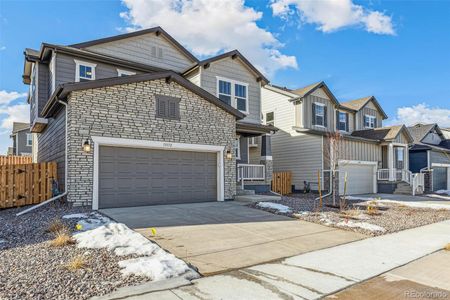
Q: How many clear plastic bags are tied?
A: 0